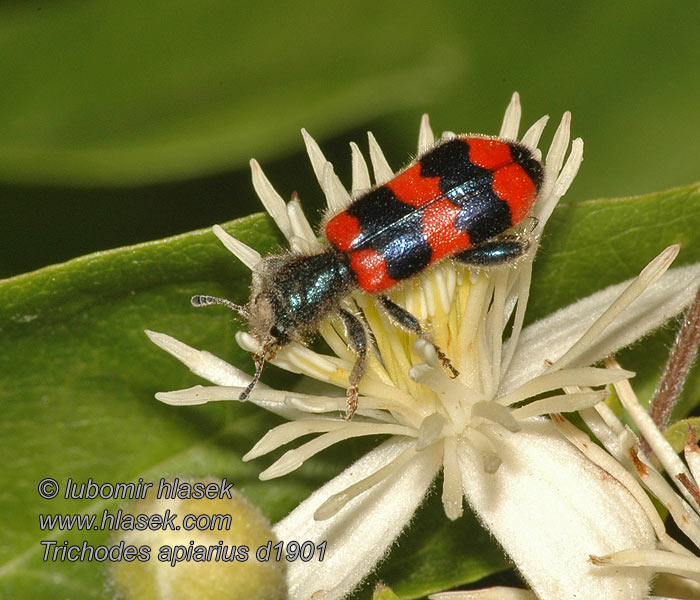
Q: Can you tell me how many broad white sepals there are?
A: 3